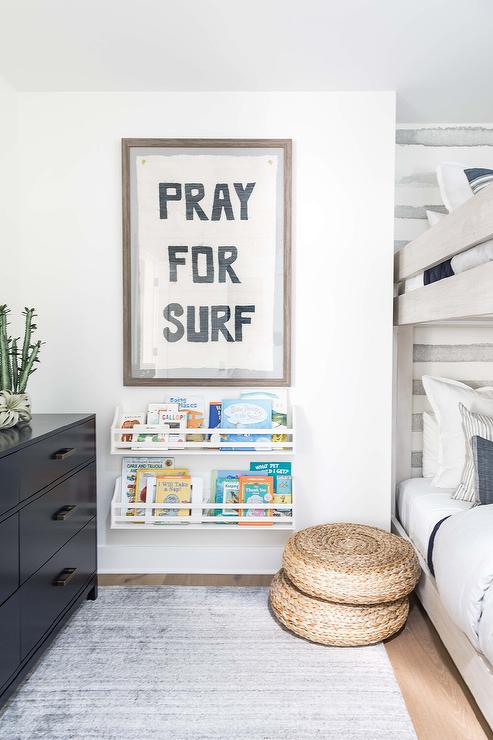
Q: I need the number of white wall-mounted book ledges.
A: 2